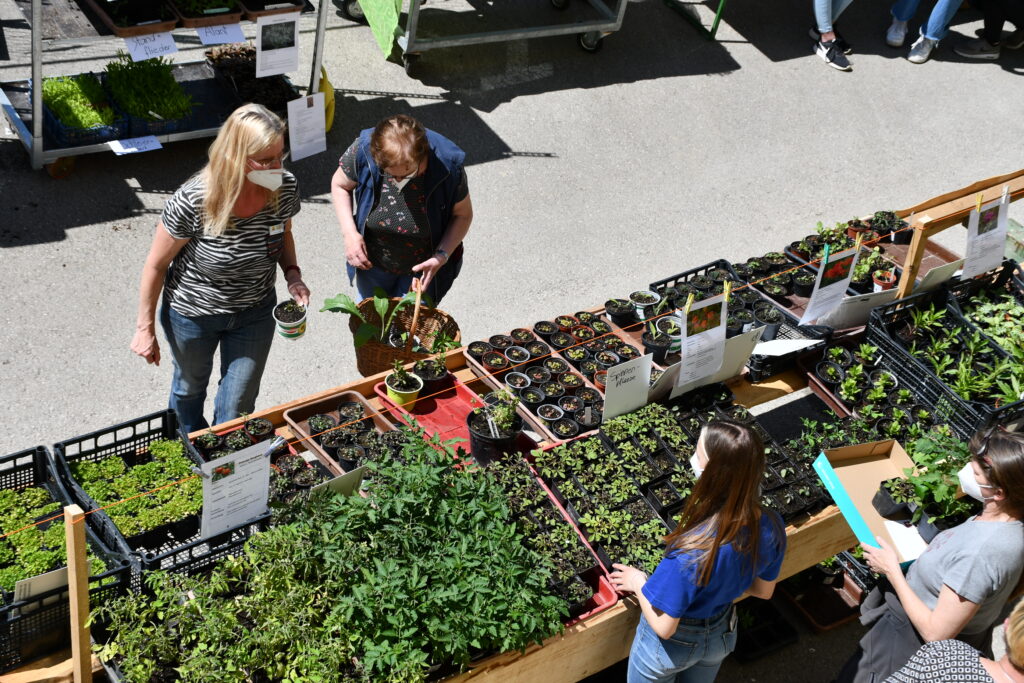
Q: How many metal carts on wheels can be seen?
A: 2